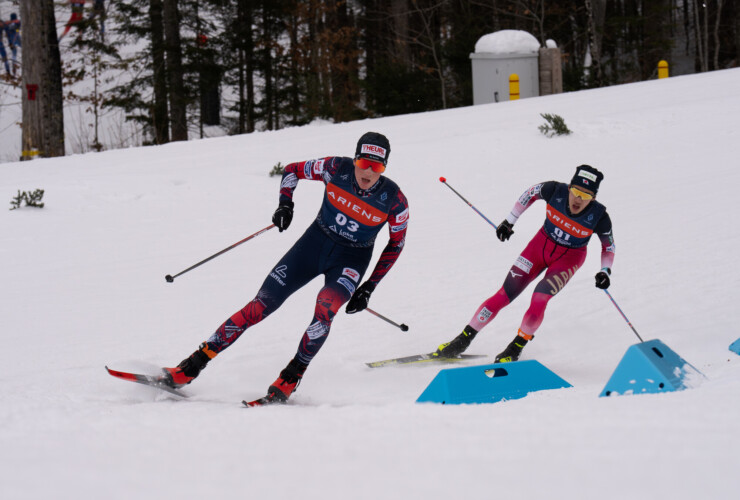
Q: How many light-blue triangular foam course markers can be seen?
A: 3